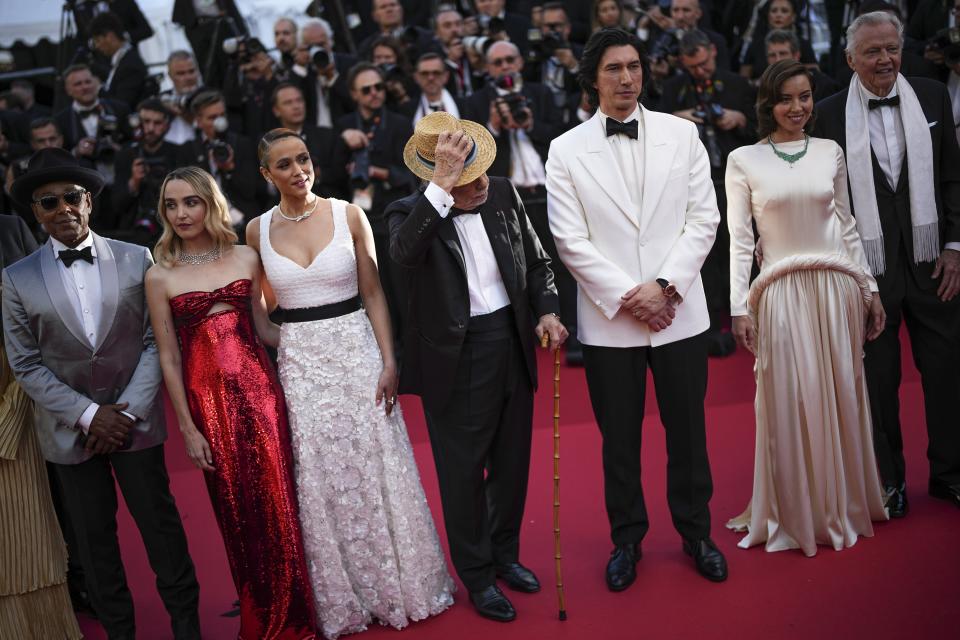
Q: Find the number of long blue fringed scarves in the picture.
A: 0